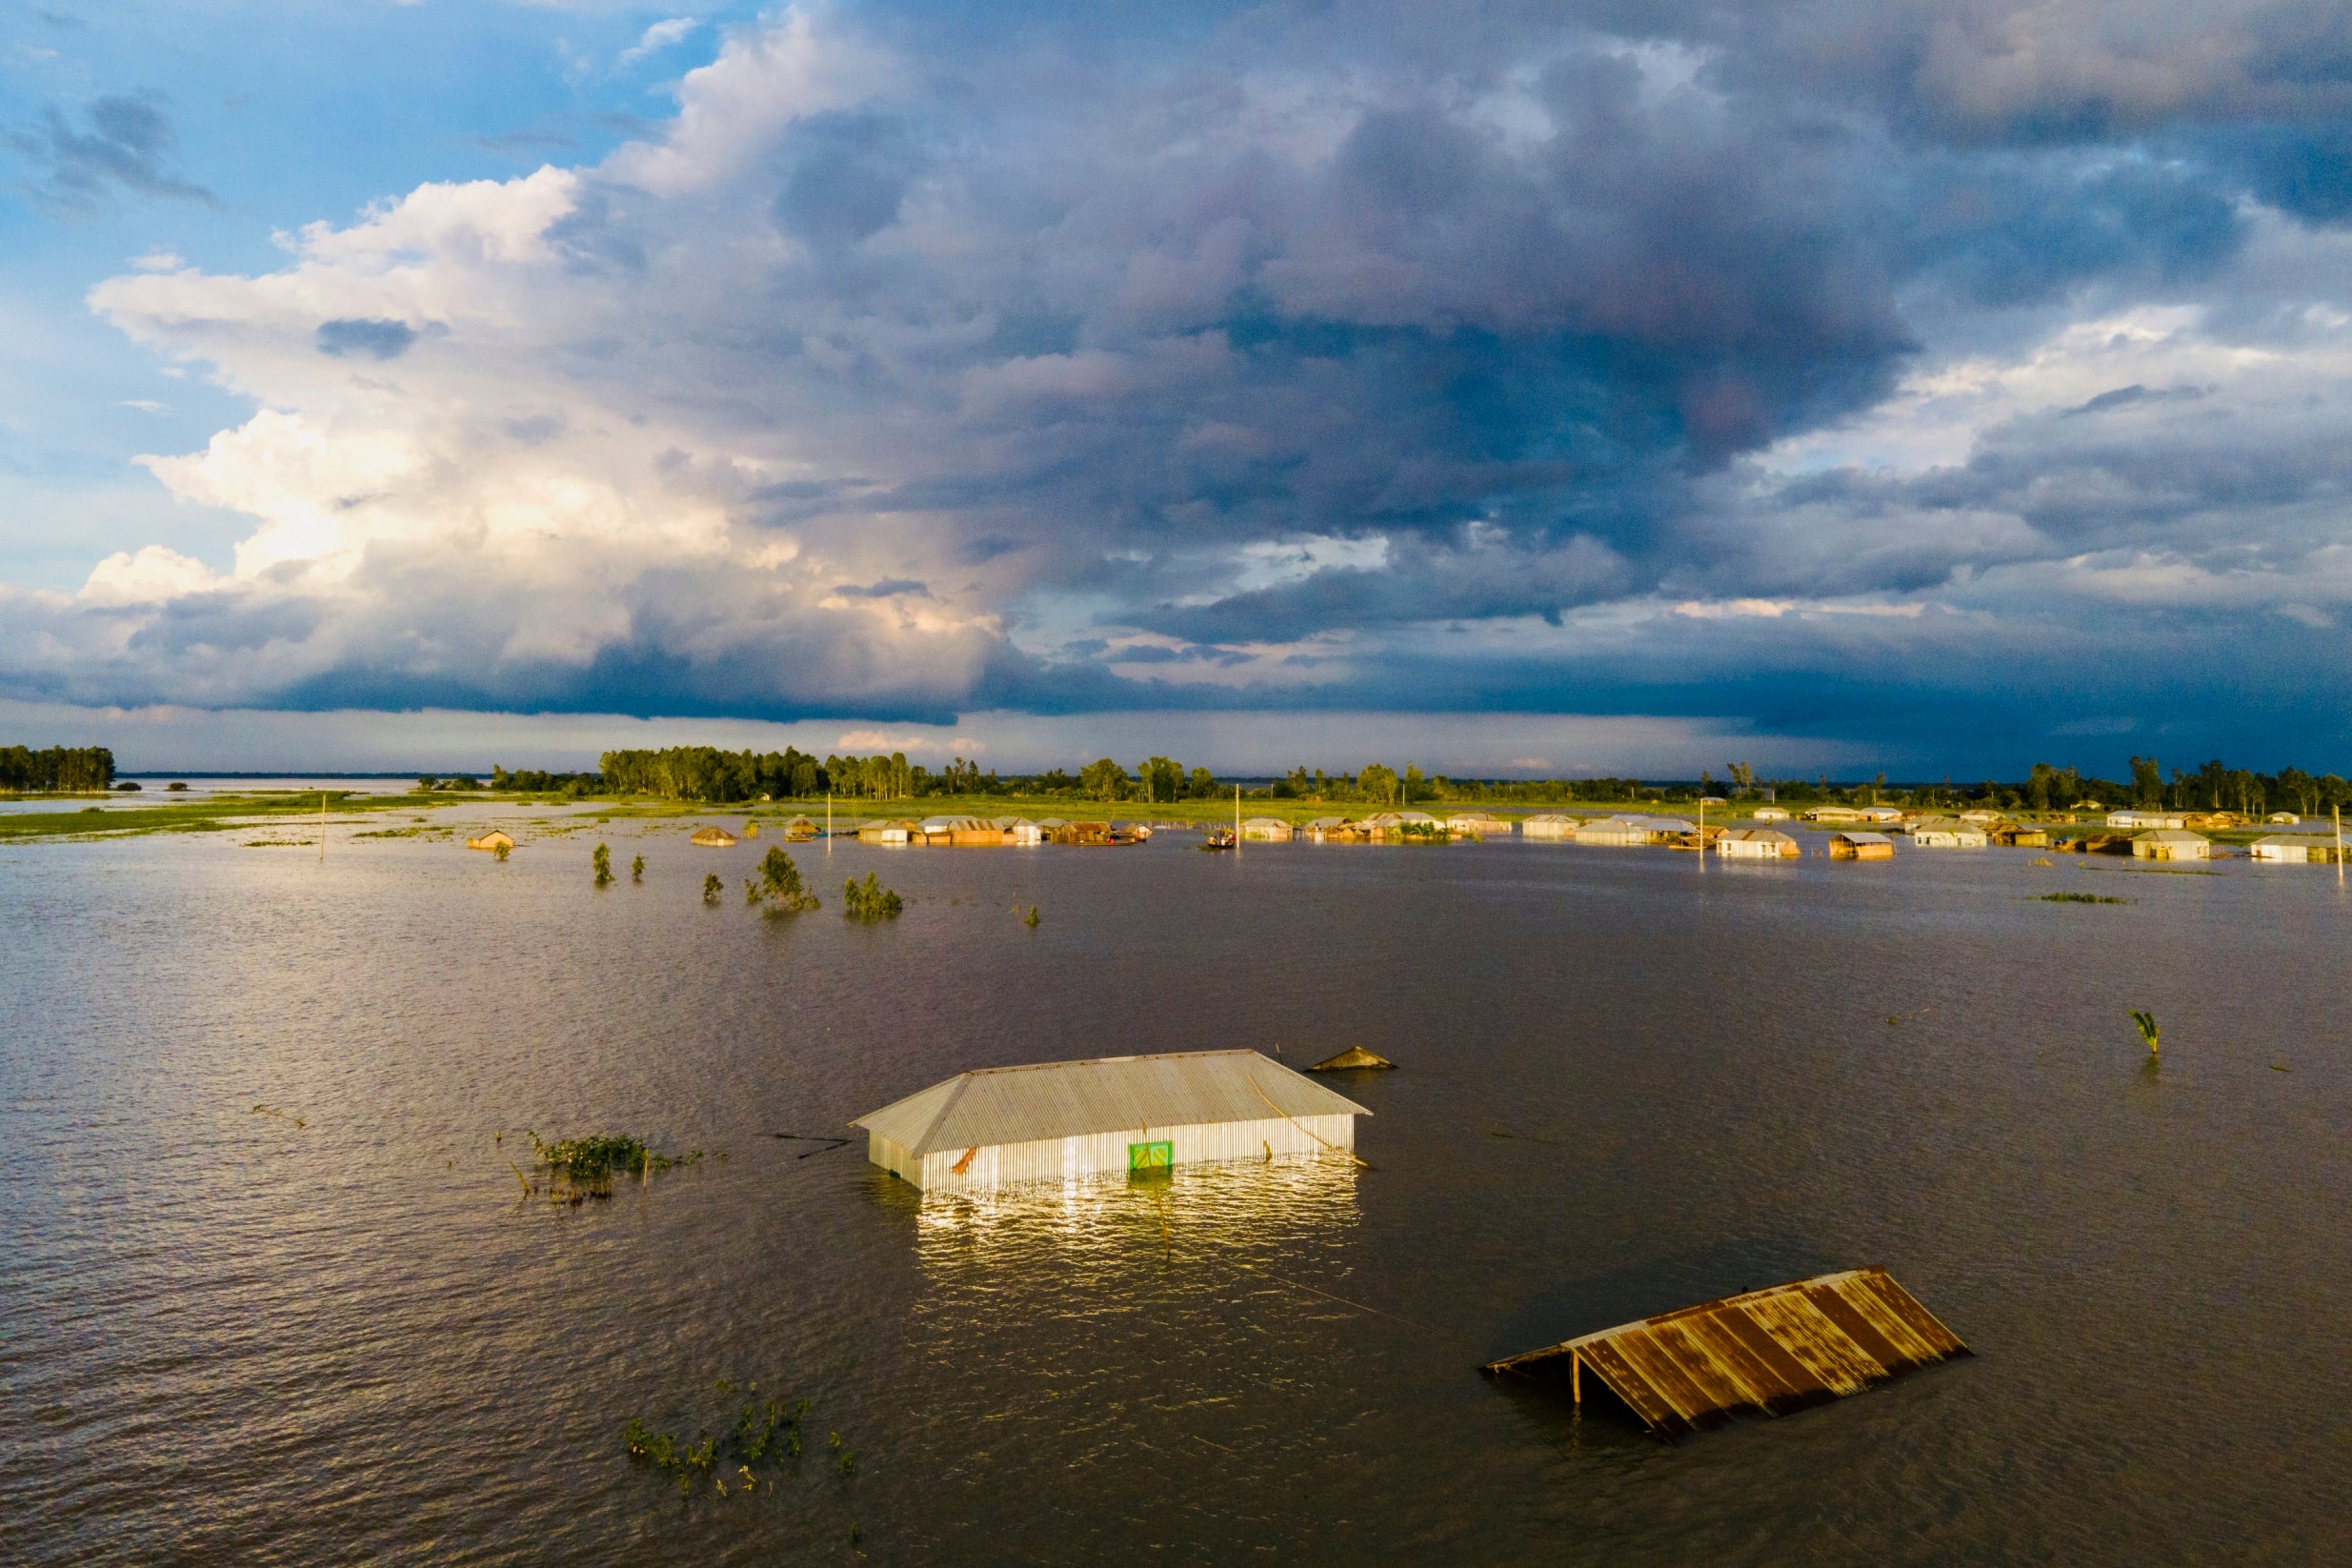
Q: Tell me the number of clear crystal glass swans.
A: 0